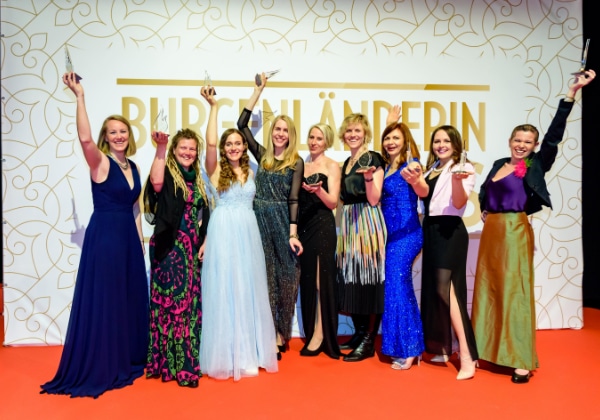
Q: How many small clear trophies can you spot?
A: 9